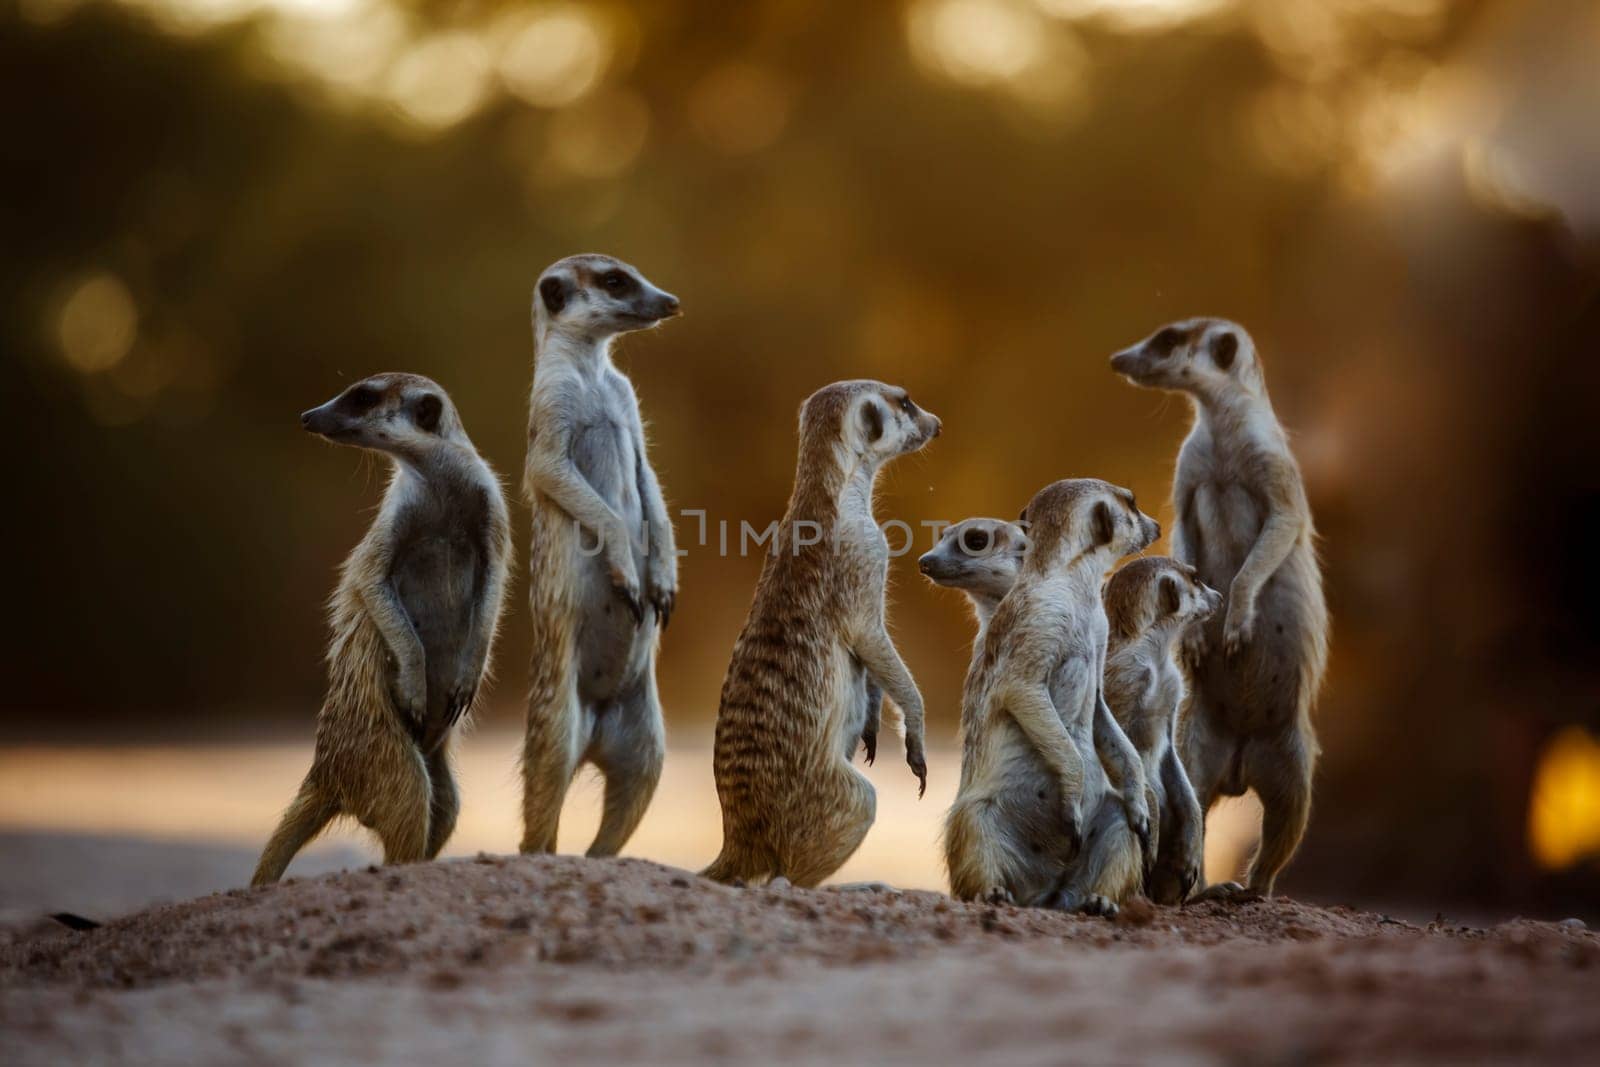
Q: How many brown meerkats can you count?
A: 7